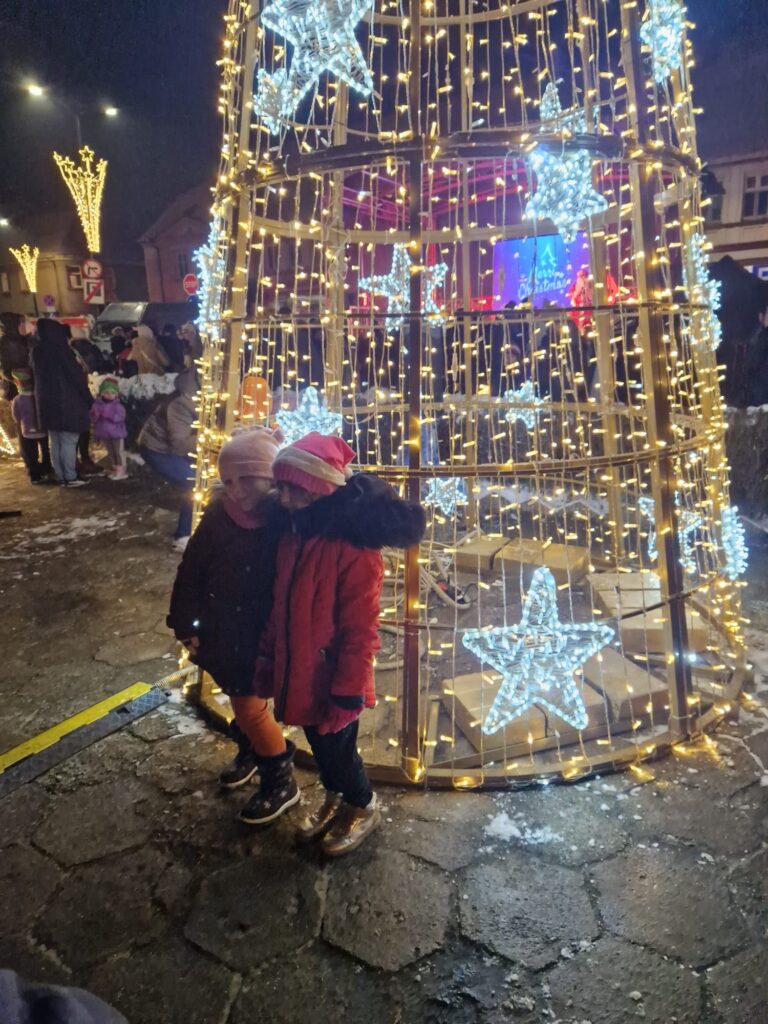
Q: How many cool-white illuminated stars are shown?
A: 14